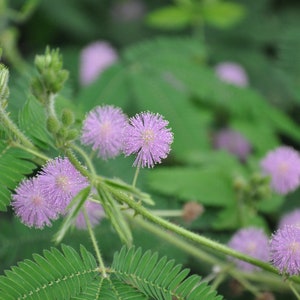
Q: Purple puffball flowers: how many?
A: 12